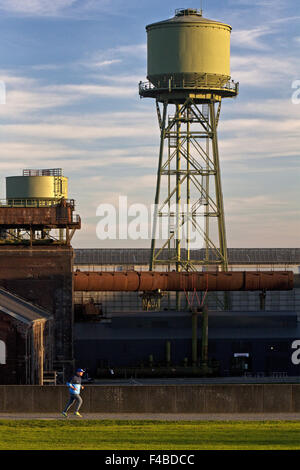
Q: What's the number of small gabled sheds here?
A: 1